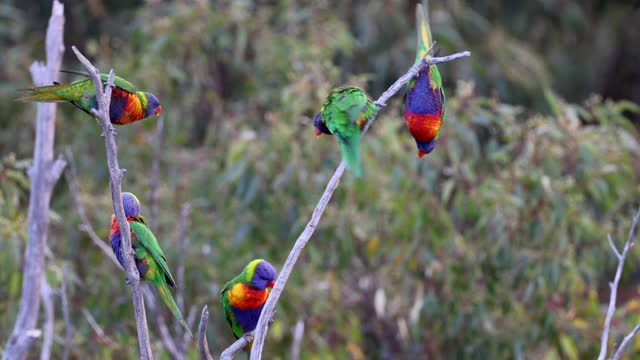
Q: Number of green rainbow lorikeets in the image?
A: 5